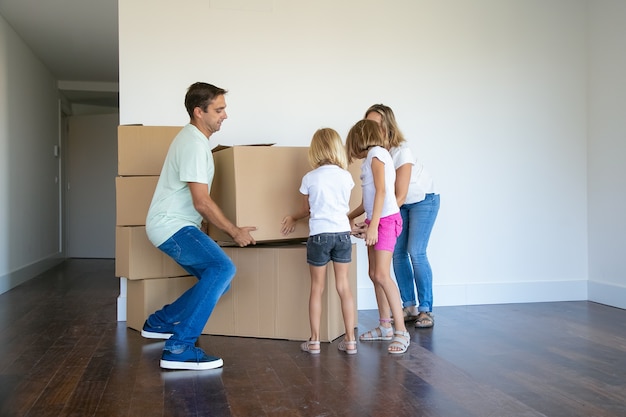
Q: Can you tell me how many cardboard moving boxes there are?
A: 6